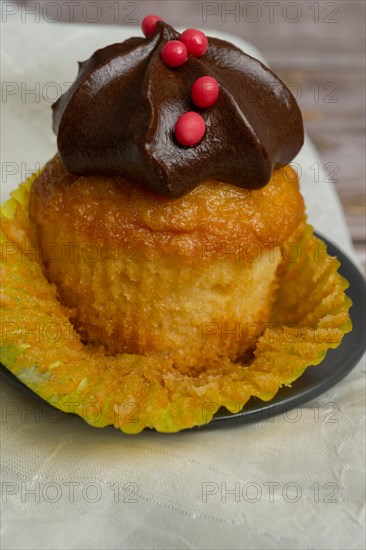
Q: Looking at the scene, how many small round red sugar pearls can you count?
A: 5